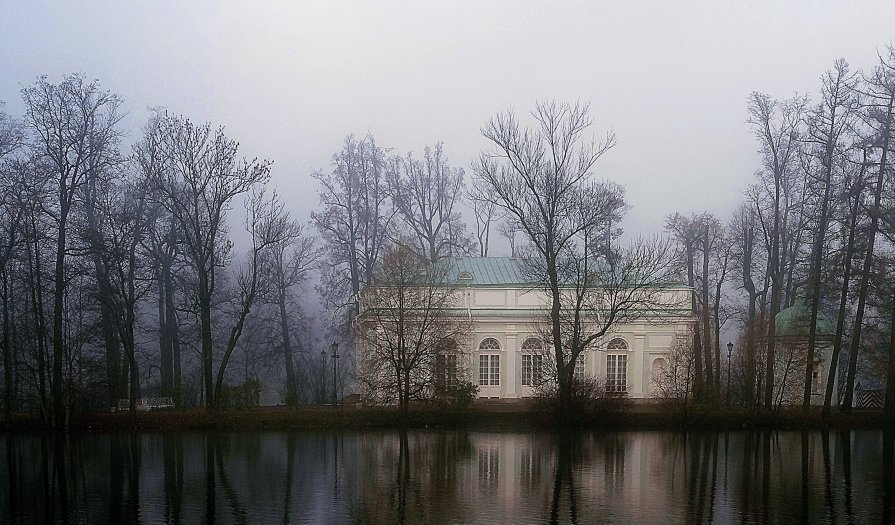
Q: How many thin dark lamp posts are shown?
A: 3